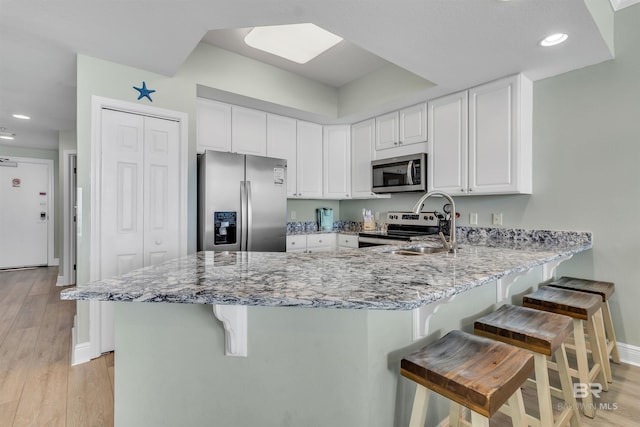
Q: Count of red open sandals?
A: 0